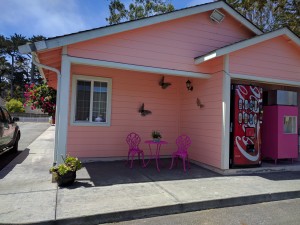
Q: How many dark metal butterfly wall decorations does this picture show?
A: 3